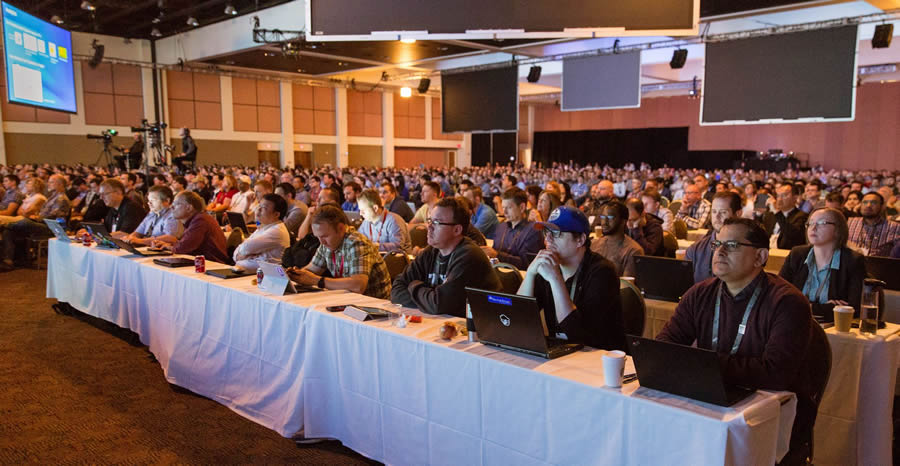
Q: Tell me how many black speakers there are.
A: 5